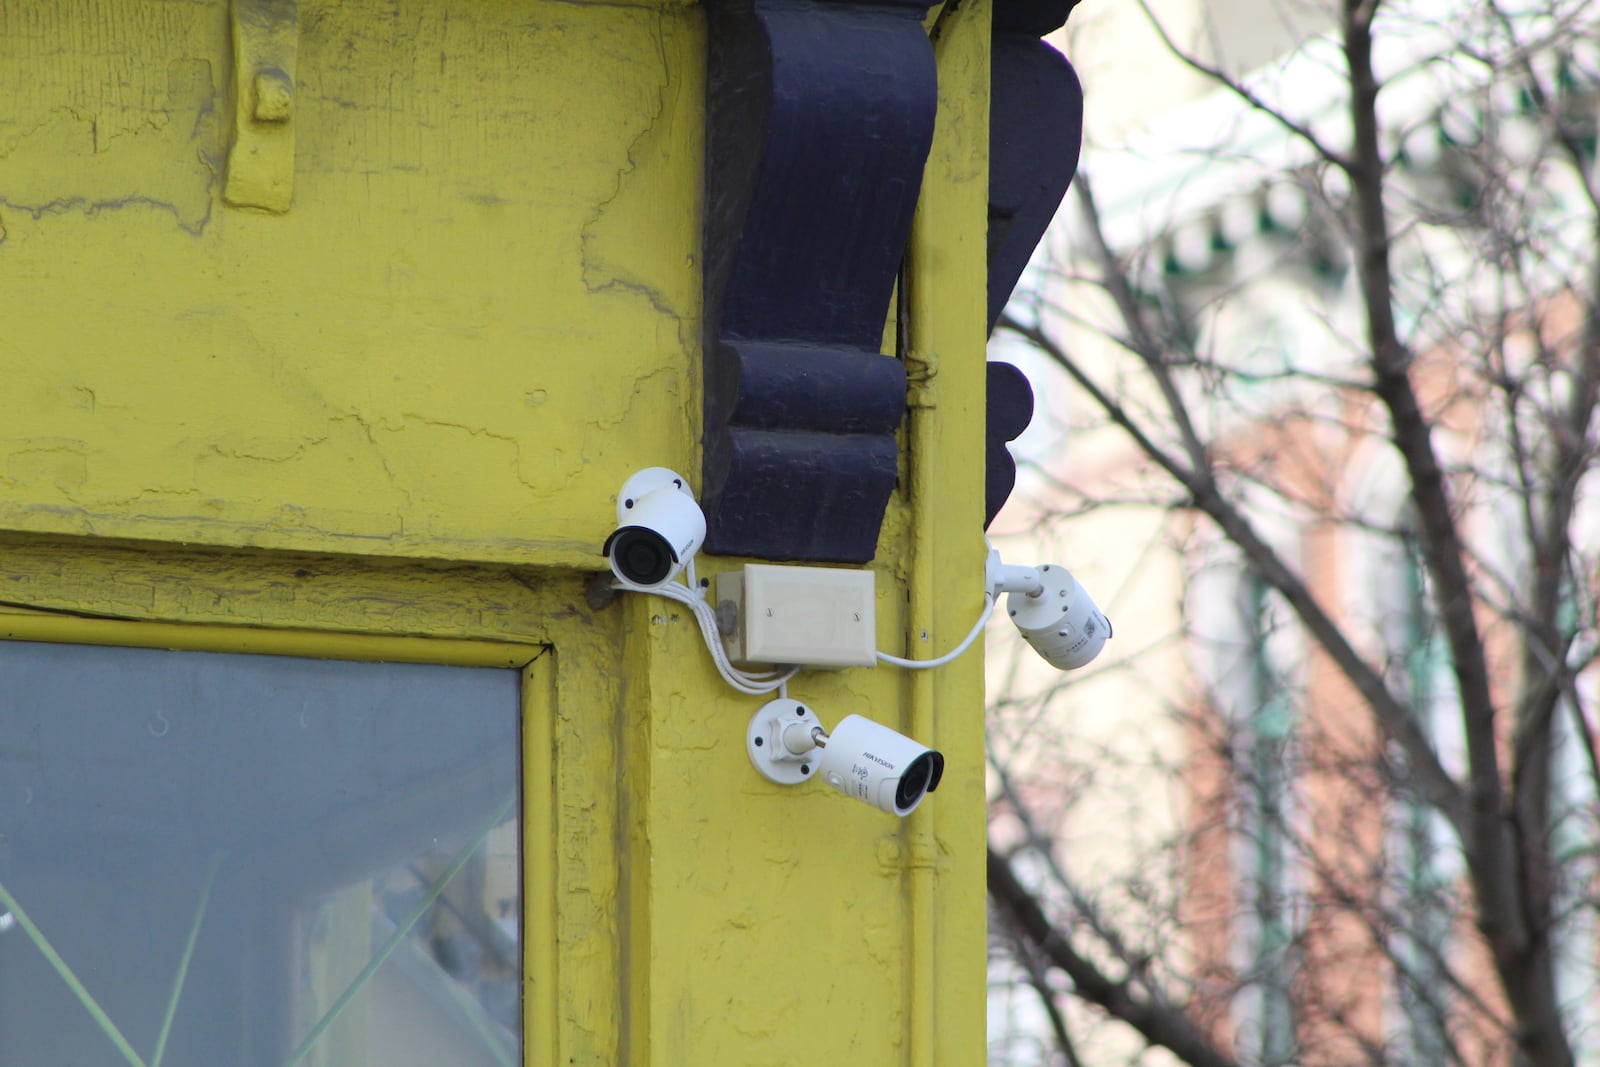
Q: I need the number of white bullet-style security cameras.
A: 3